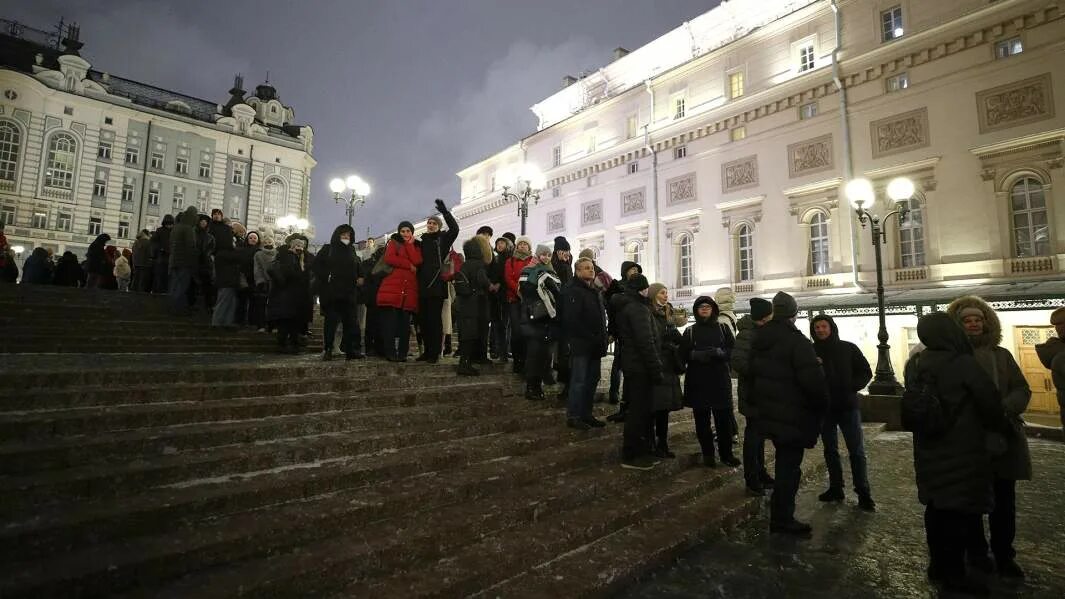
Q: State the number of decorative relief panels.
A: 8